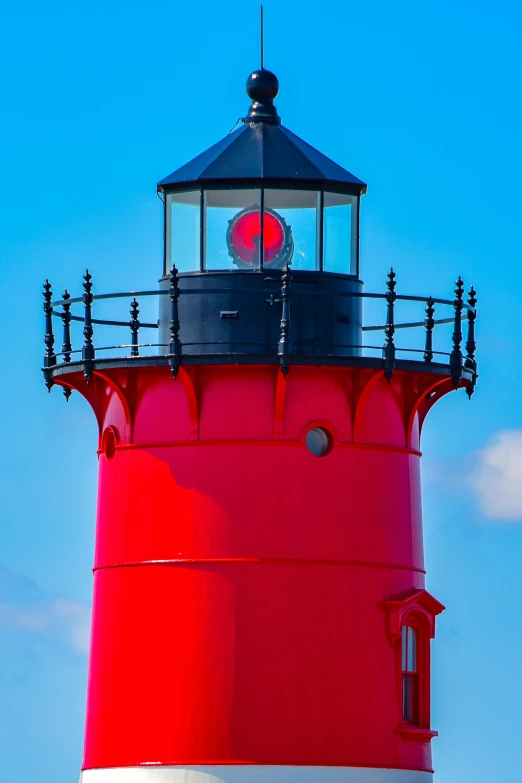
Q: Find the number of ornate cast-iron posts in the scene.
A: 10